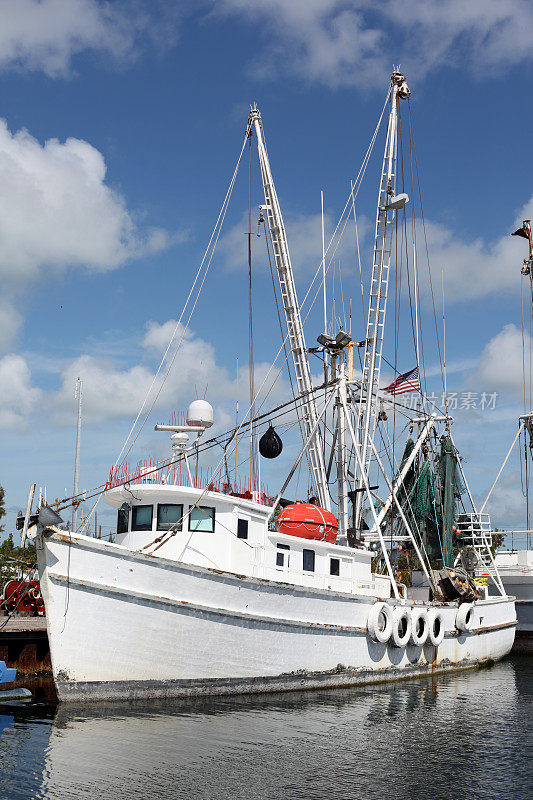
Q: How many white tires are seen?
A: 5